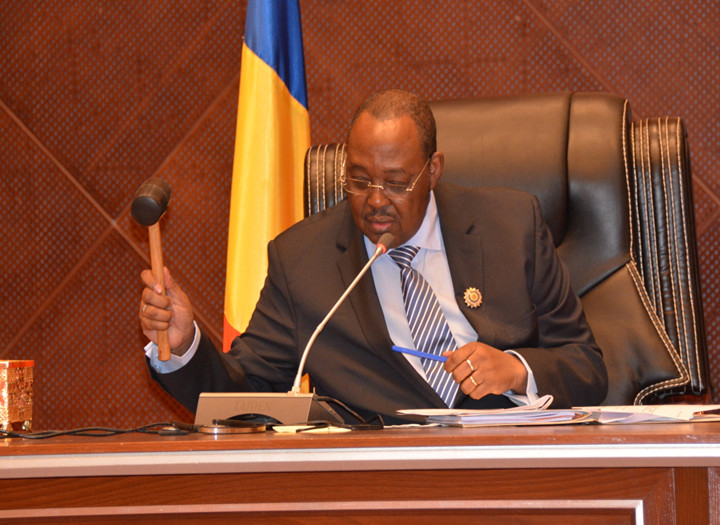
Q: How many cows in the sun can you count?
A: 0